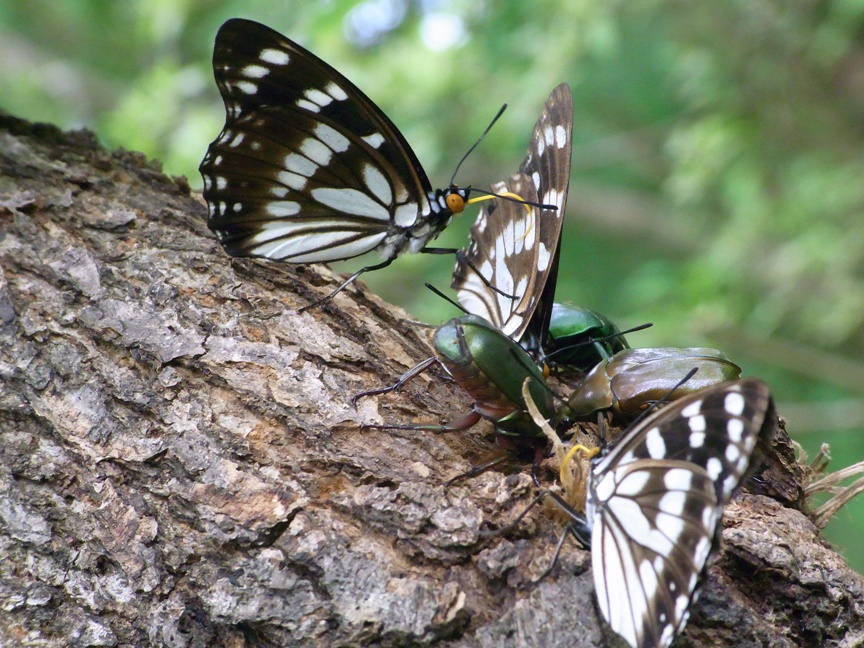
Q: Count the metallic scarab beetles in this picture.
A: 3